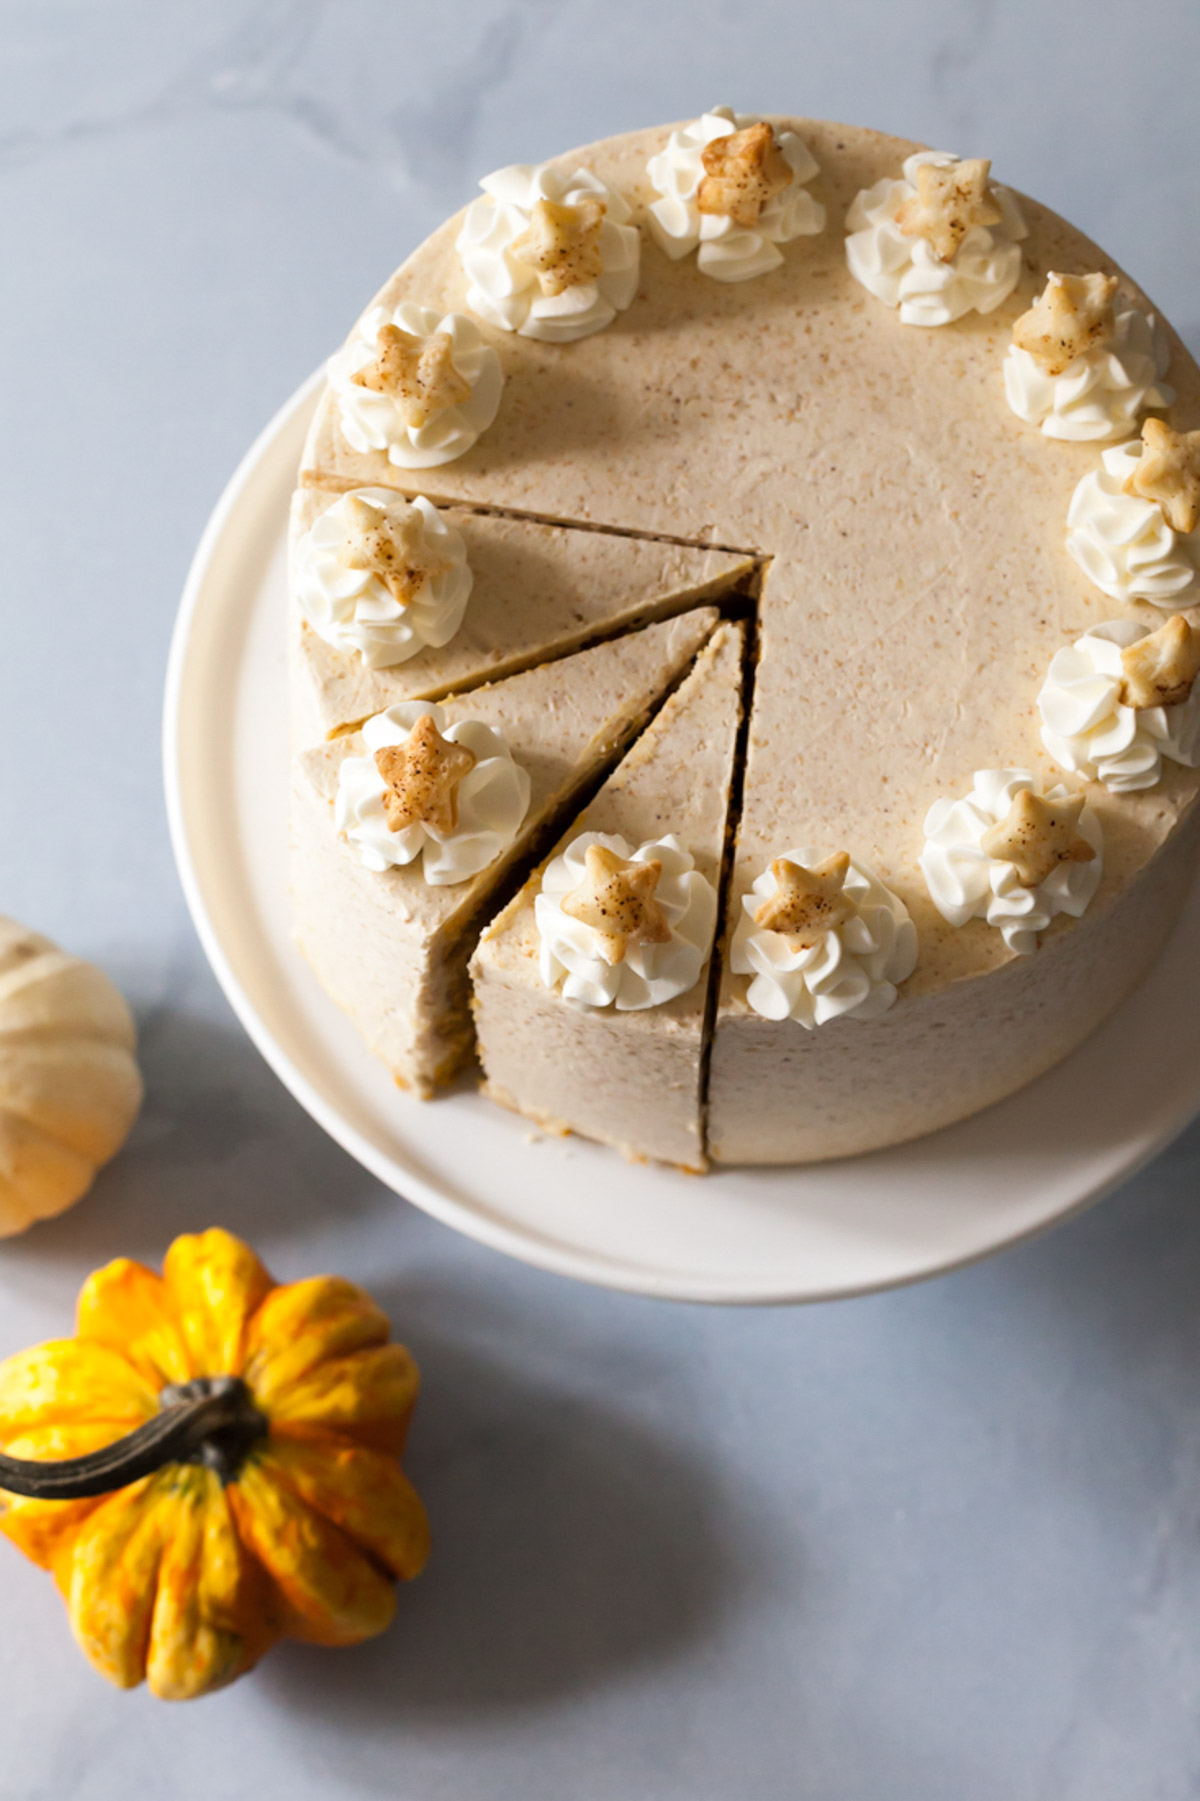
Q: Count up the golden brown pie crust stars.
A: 12